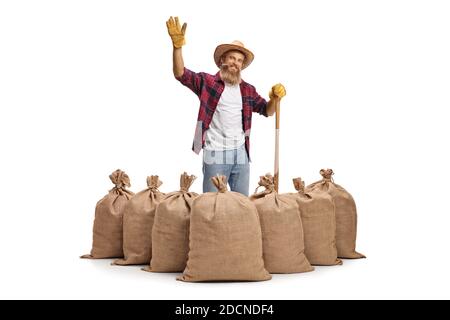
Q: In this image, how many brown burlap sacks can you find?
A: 7